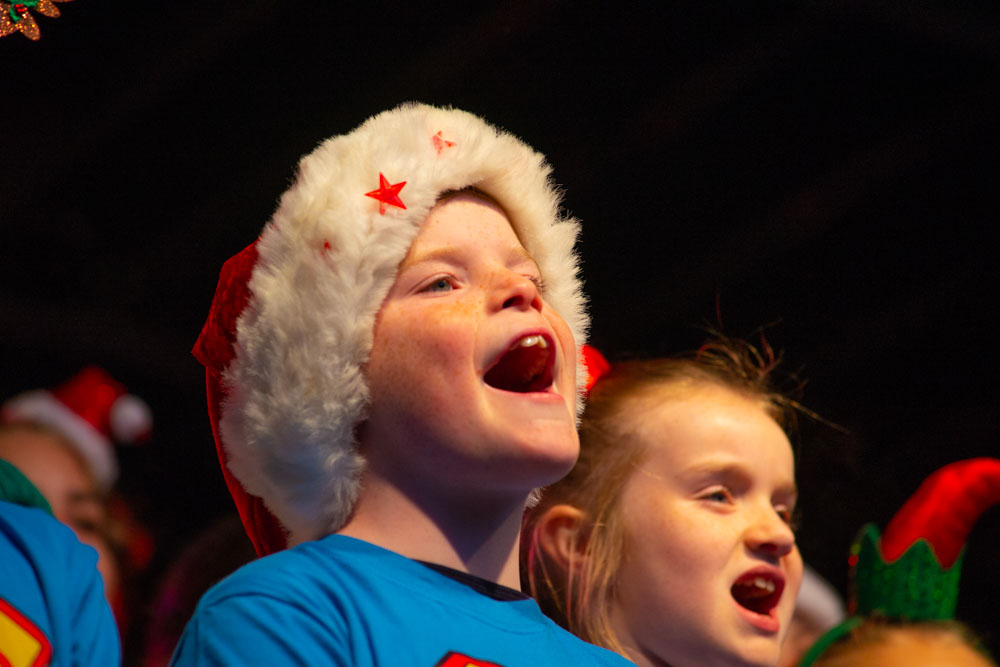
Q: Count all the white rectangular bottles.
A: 0